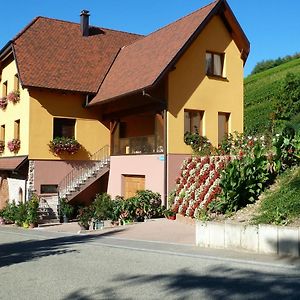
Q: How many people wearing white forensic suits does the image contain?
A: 0